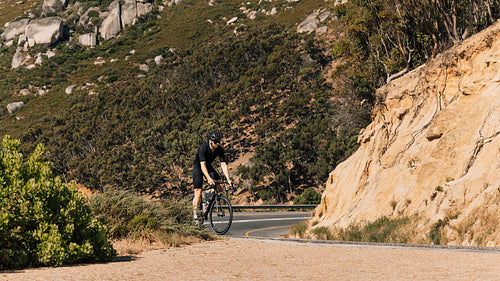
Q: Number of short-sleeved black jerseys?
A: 1